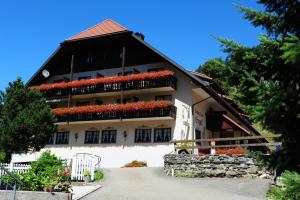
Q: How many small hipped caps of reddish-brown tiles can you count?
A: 1